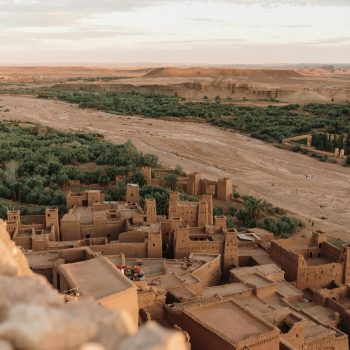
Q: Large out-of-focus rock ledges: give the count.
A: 1